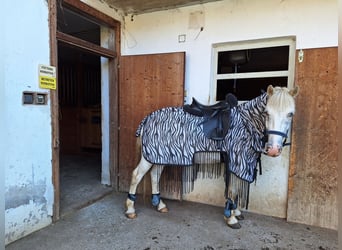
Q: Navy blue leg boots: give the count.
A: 4